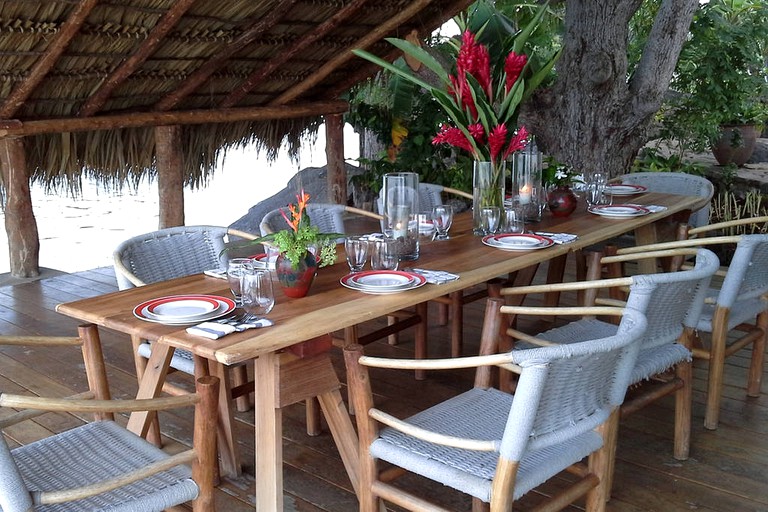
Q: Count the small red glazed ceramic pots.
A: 2